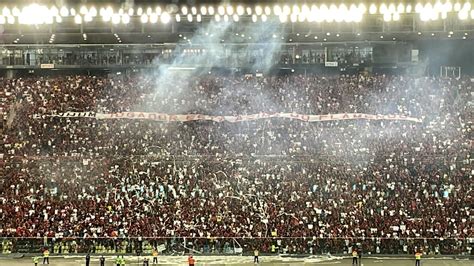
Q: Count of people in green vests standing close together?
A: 2